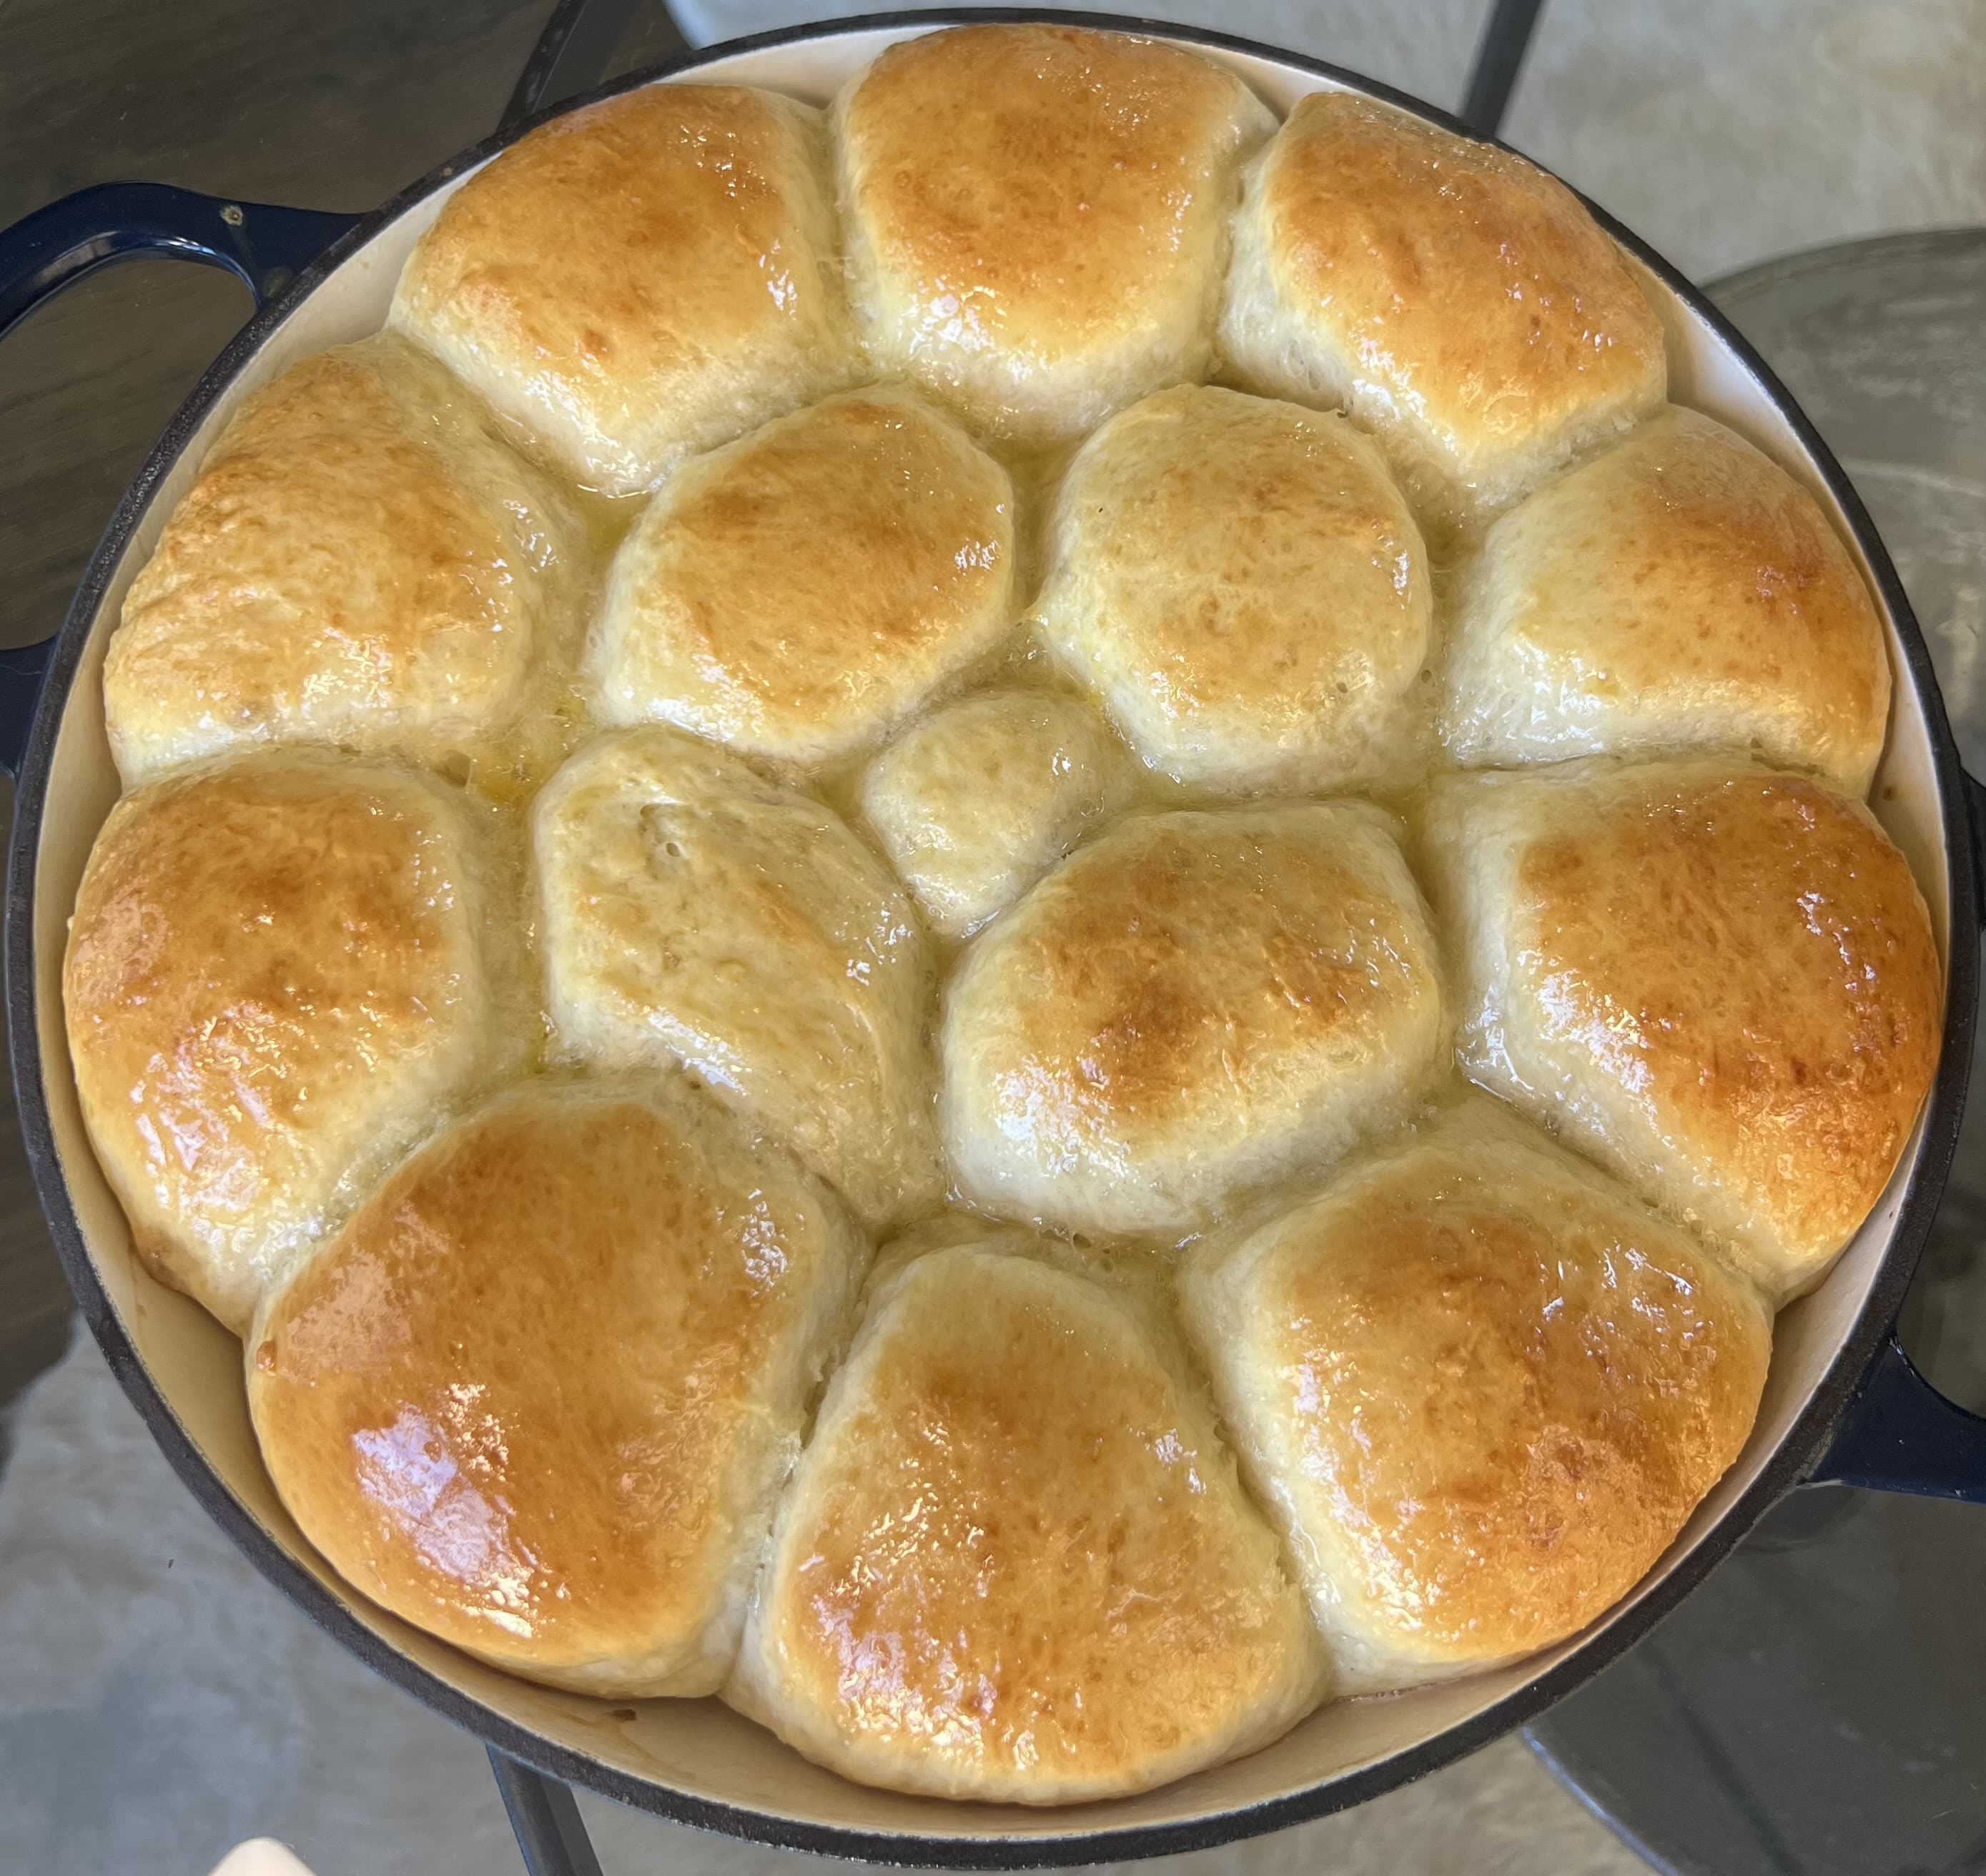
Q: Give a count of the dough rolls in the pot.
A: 15